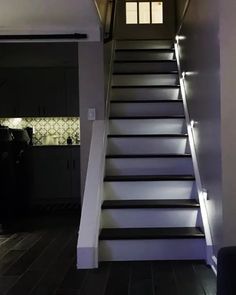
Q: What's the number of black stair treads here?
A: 11